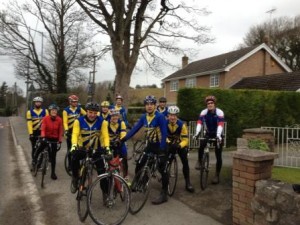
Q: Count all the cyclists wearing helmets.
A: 11